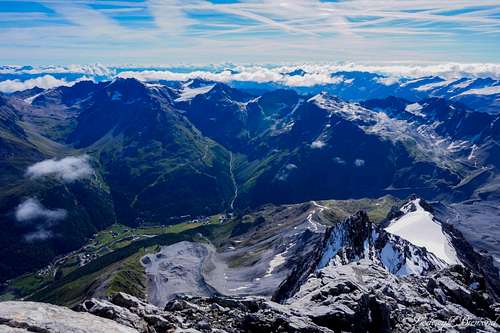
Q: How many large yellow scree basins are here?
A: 0